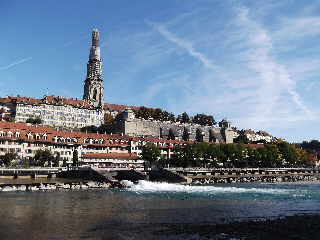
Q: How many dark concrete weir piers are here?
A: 3